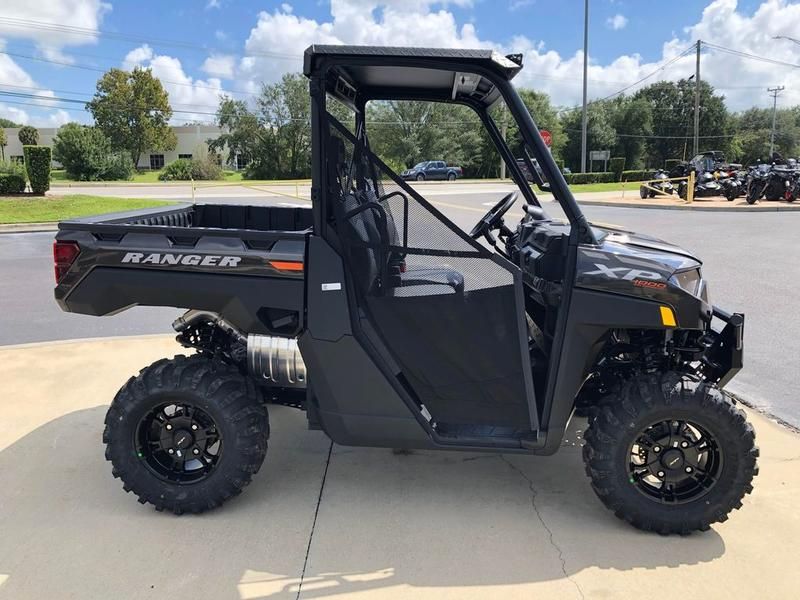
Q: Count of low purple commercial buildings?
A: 0